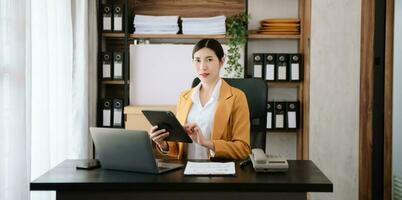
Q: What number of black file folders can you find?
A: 13